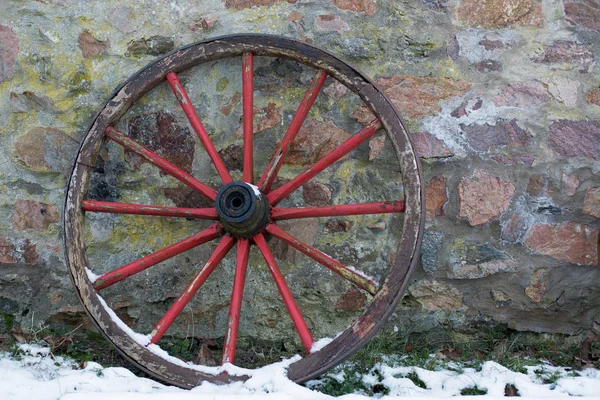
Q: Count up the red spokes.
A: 12